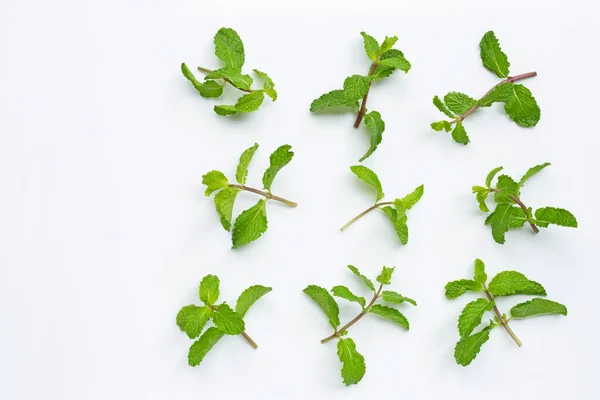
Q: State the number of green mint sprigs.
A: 9